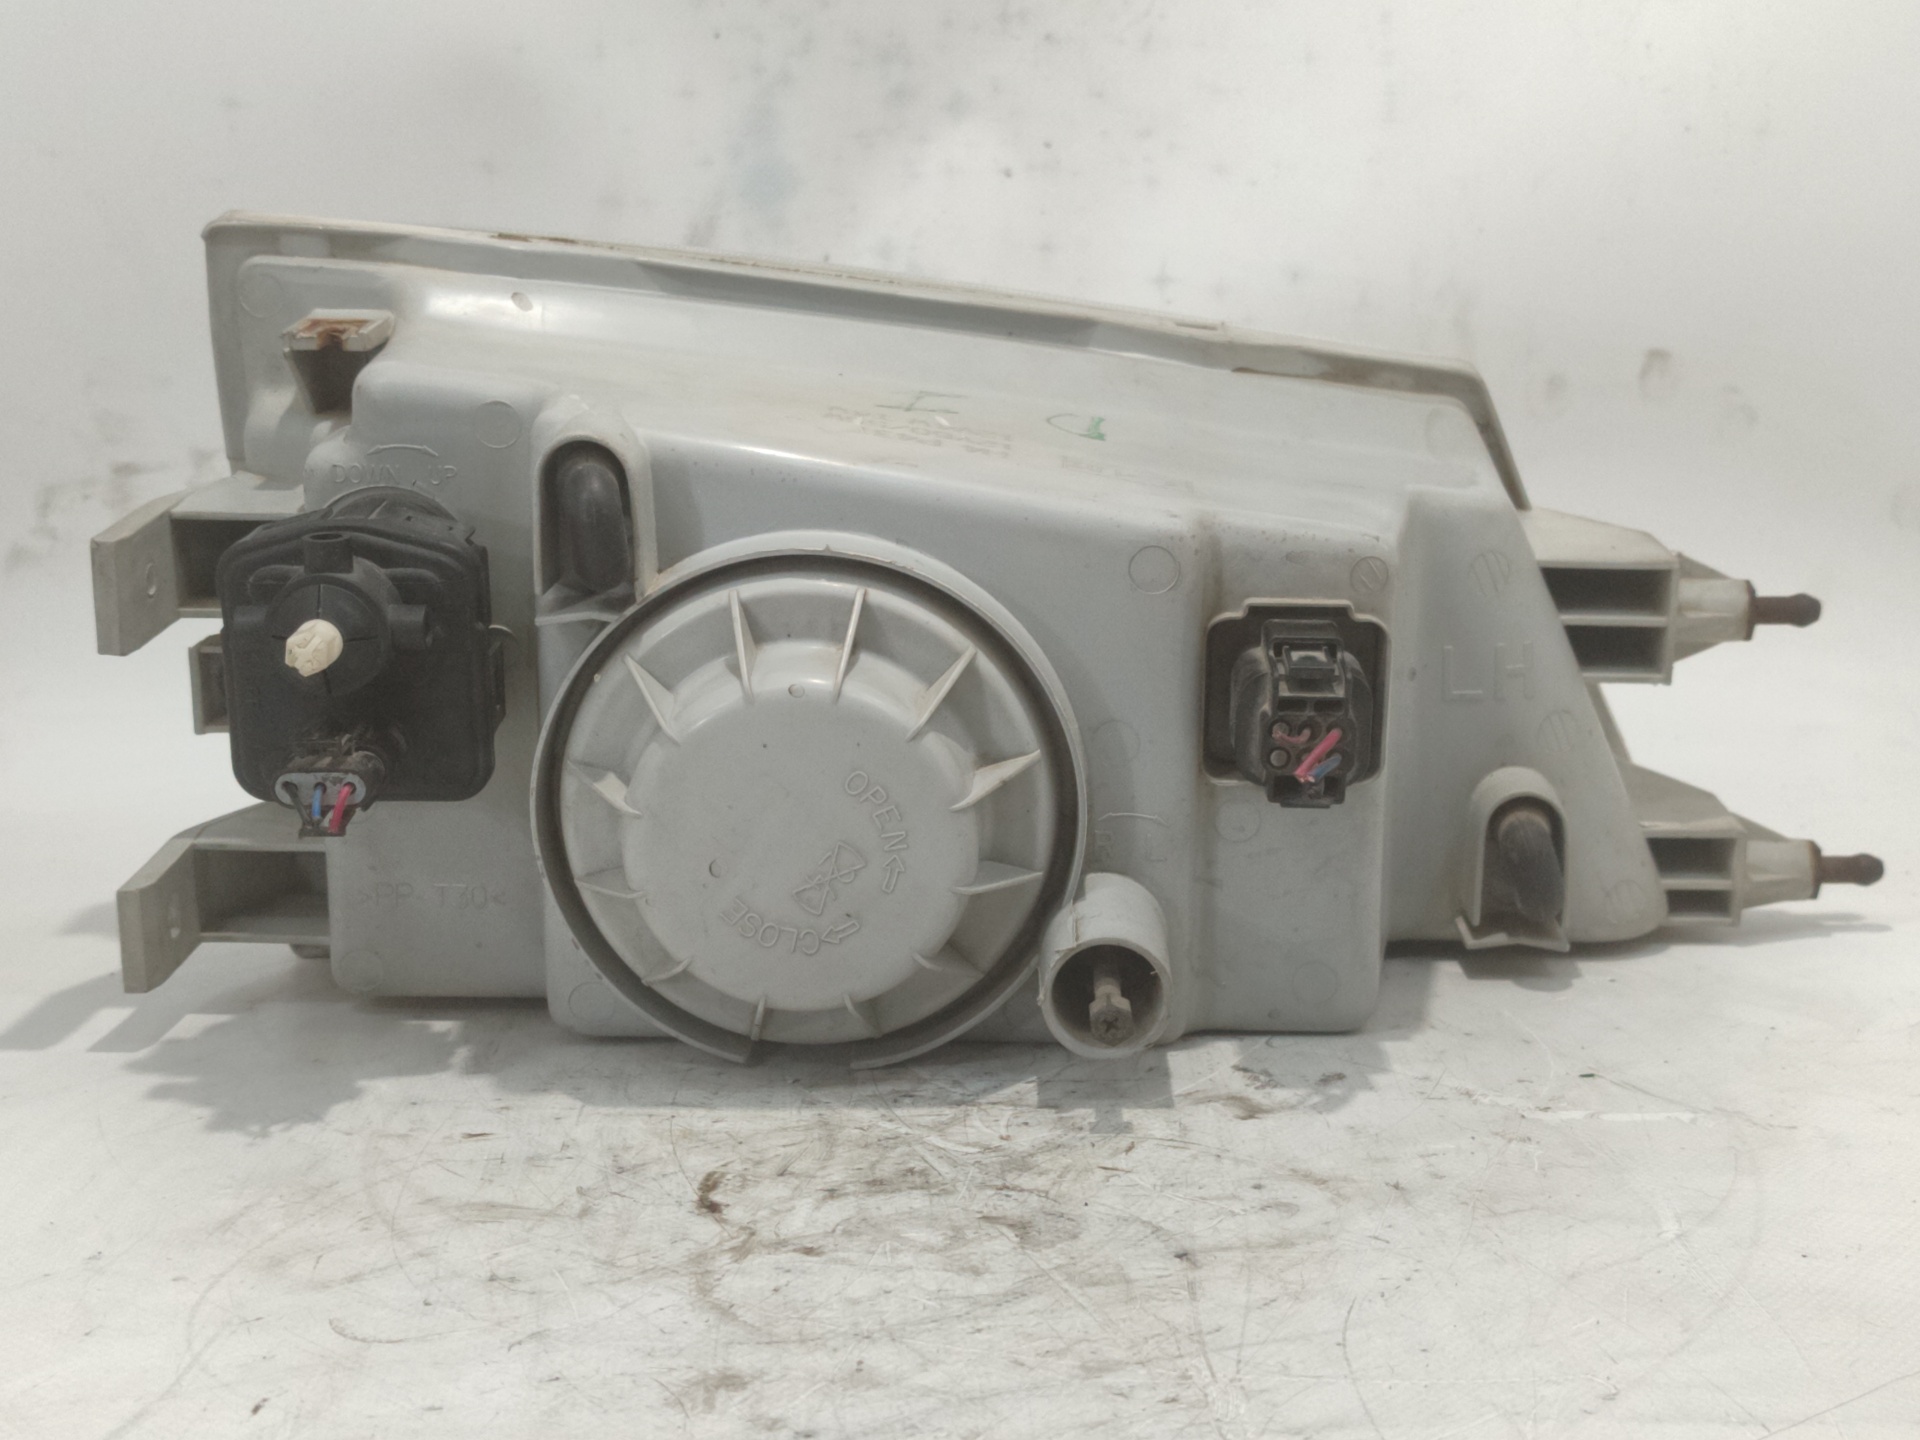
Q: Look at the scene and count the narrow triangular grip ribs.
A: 12